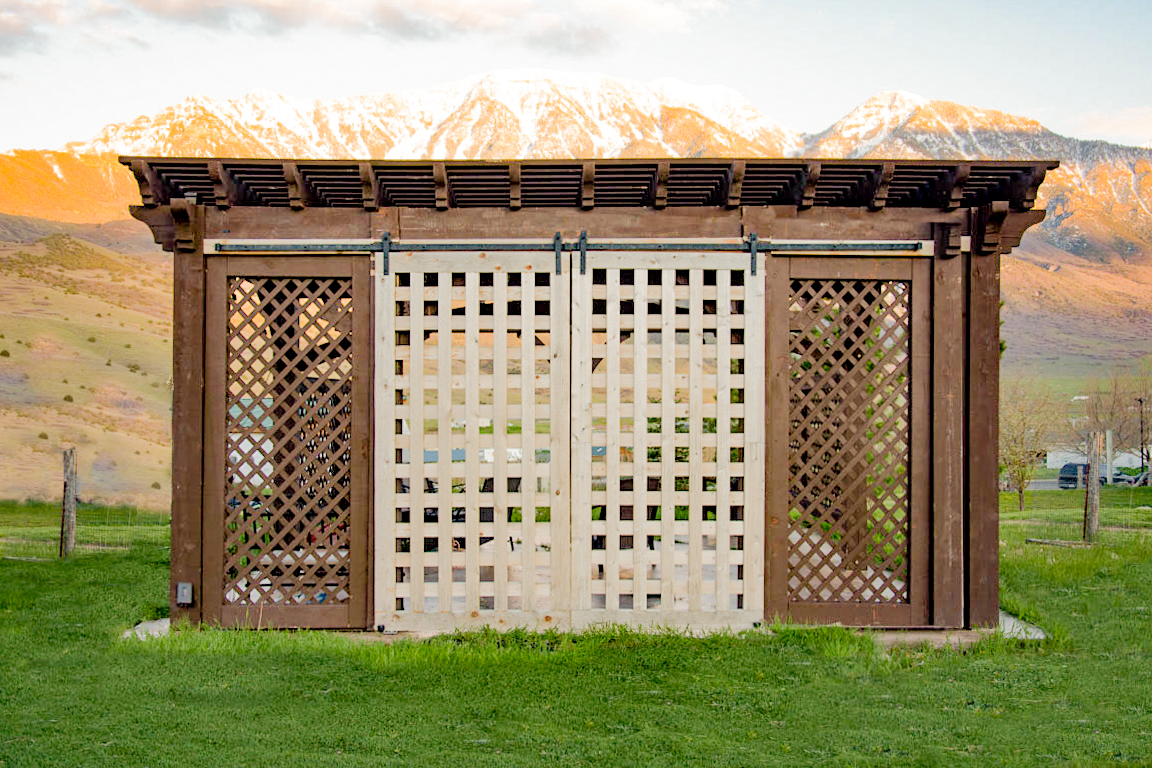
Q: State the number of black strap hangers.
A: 4